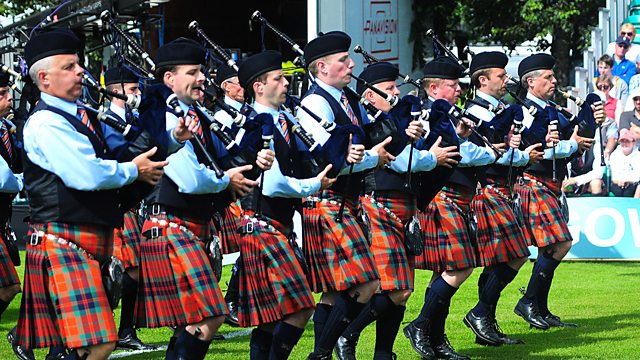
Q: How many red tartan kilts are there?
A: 11